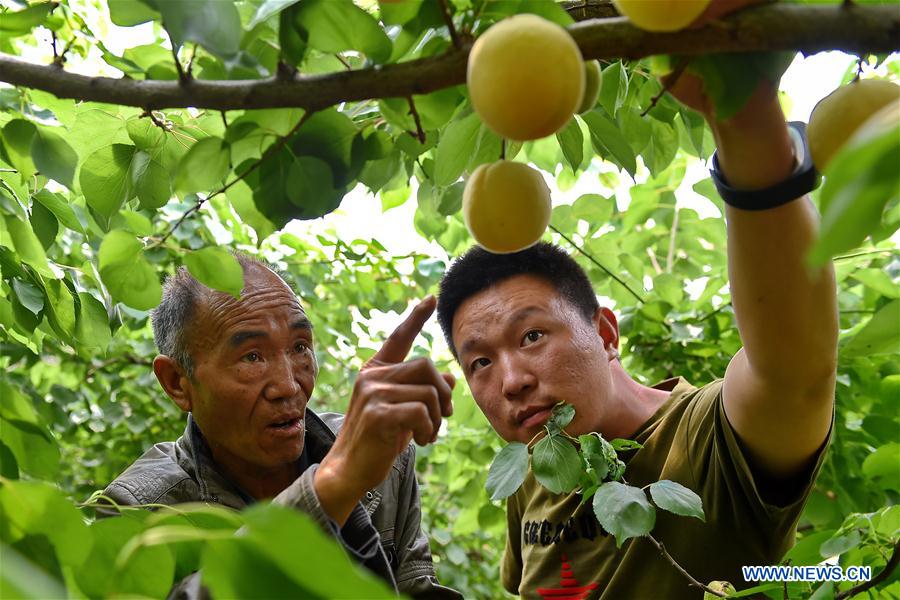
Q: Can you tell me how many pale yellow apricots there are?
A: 5